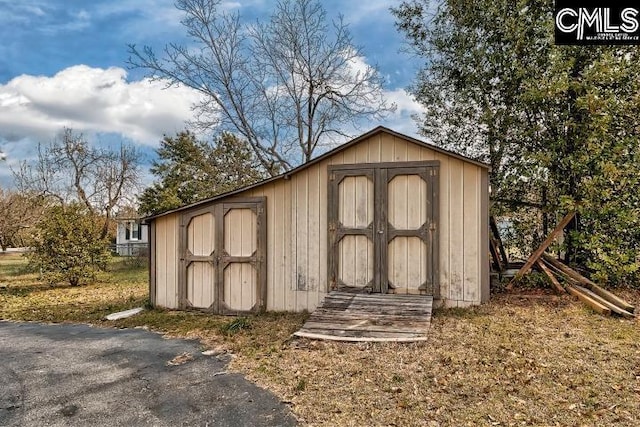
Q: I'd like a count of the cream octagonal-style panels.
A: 8